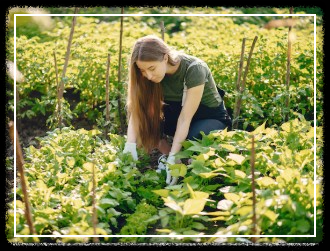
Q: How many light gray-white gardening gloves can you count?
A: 2